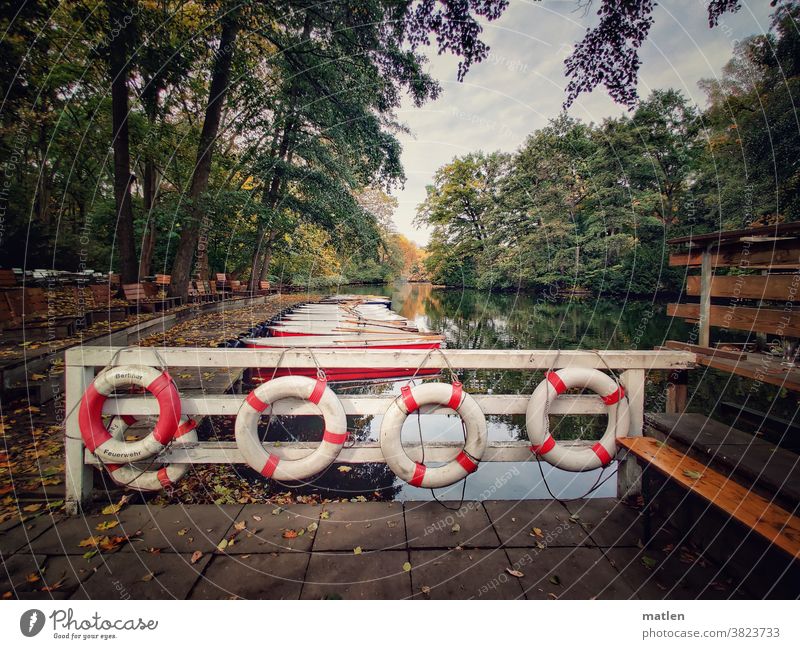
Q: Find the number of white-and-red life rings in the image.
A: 5